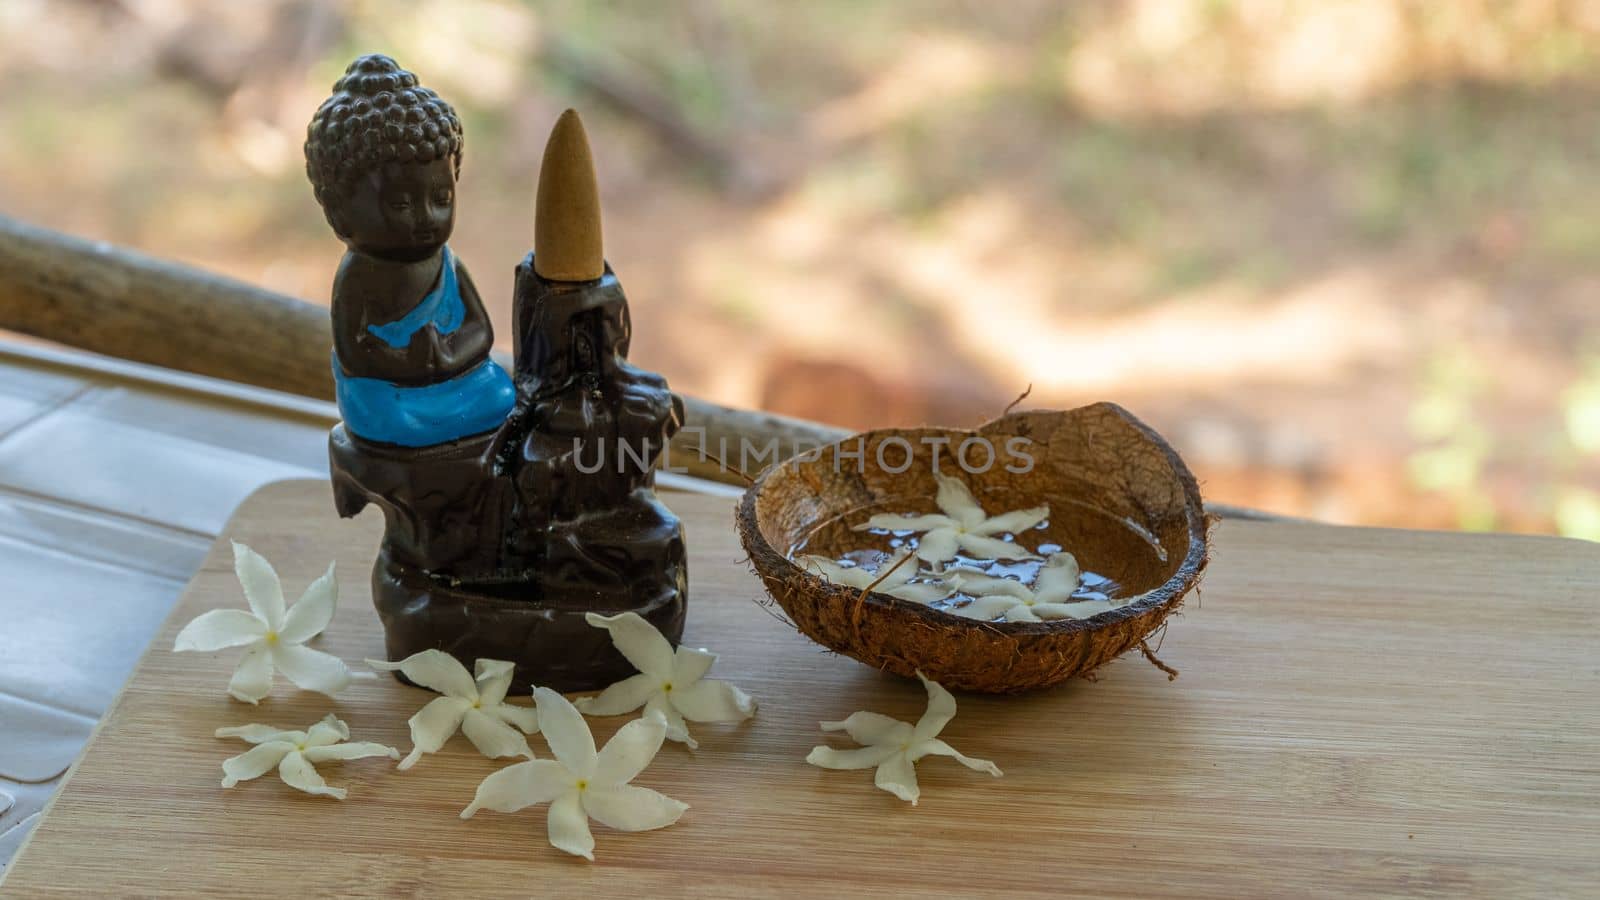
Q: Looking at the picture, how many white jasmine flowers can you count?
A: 9